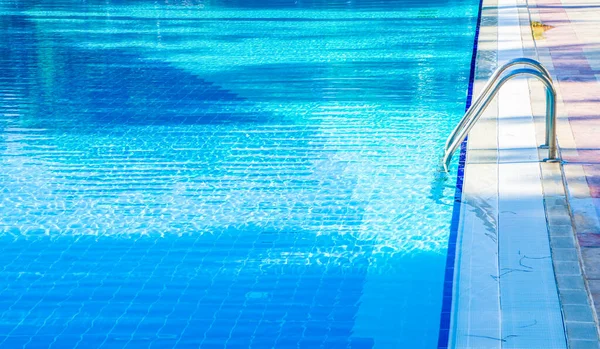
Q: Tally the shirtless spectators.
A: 0